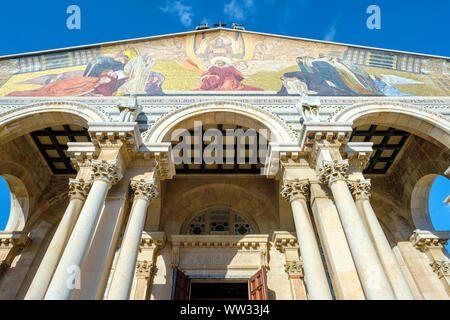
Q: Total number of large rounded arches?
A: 3